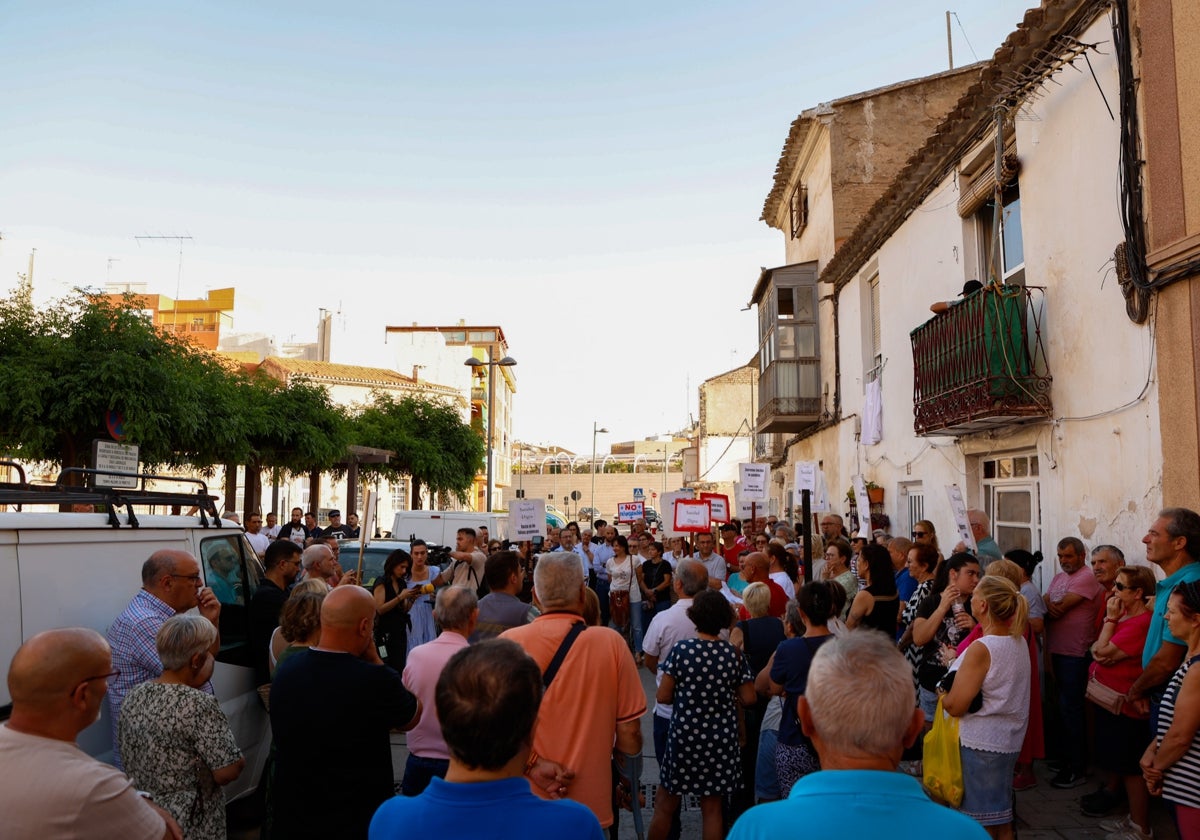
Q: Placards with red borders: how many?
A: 3